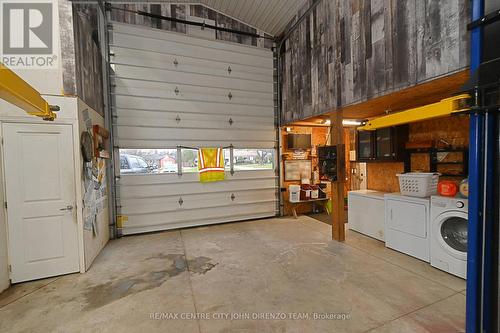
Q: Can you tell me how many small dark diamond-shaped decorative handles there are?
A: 8